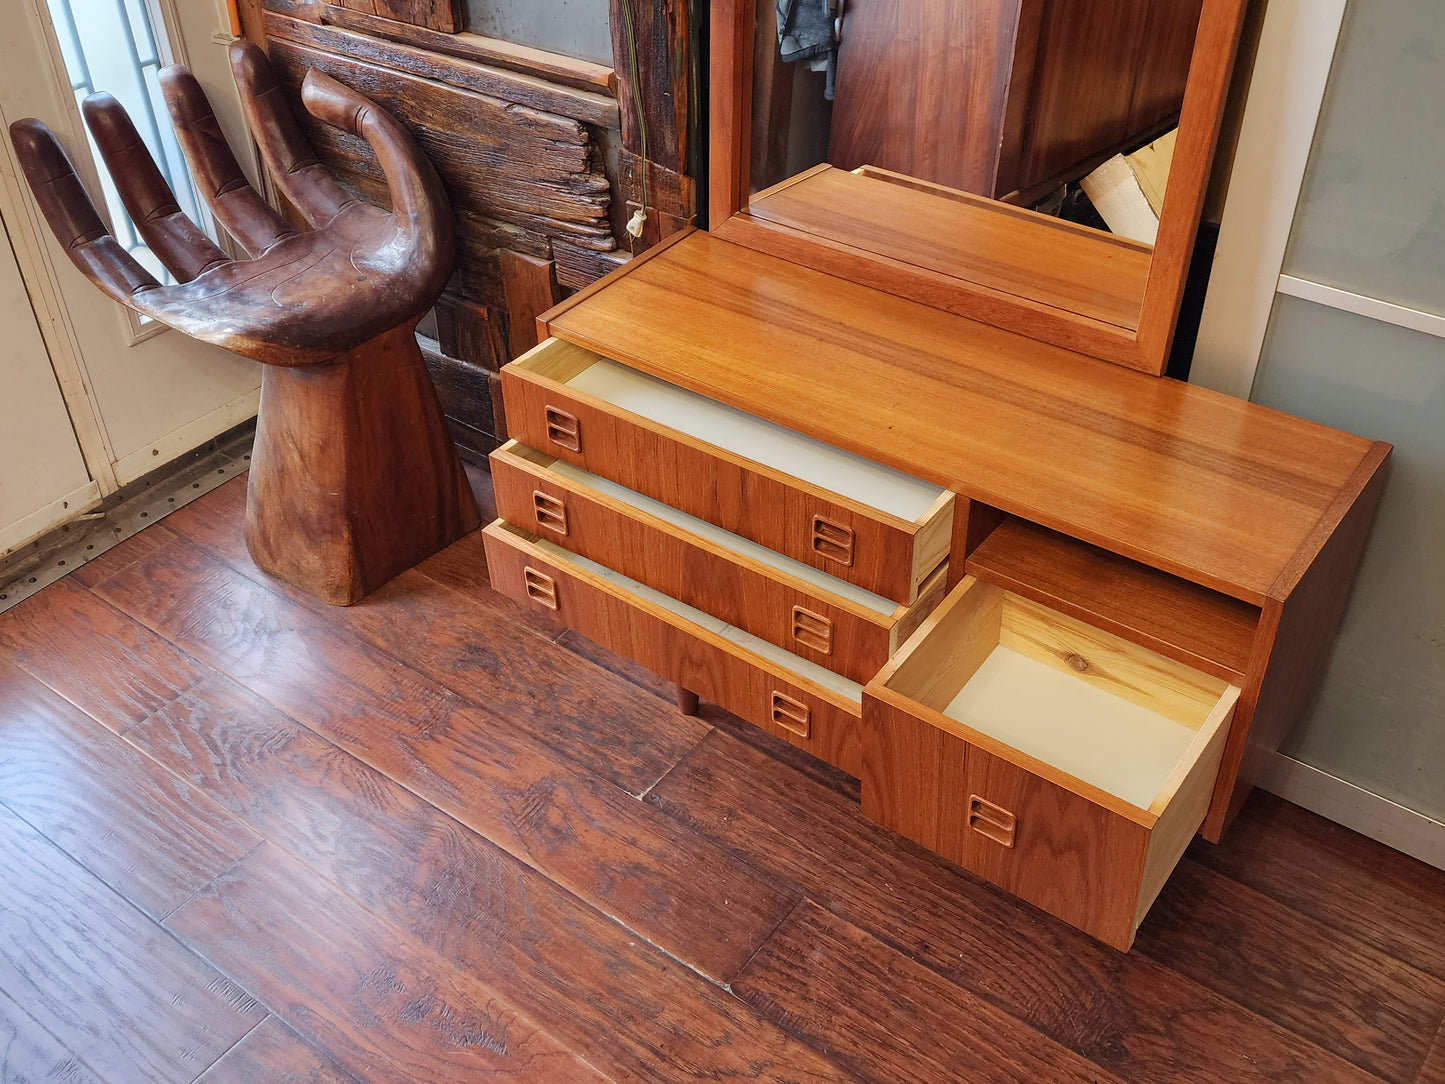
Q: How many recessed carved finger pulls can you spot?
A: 7